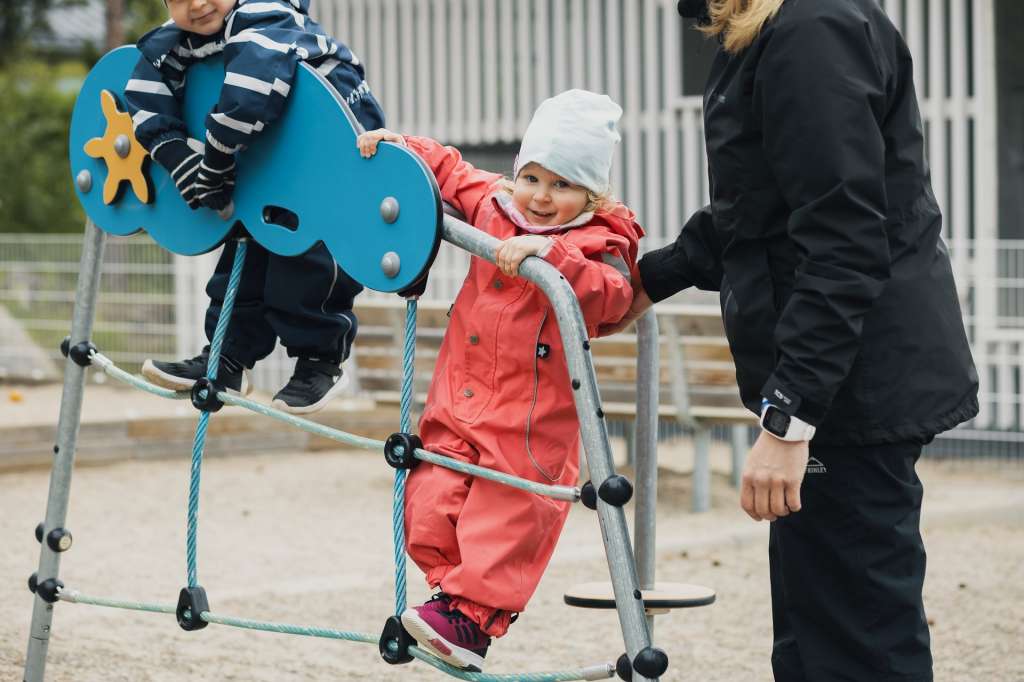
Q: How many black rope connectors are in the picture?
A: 4